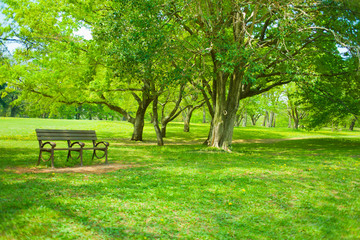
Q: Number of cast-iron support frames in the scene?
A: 3